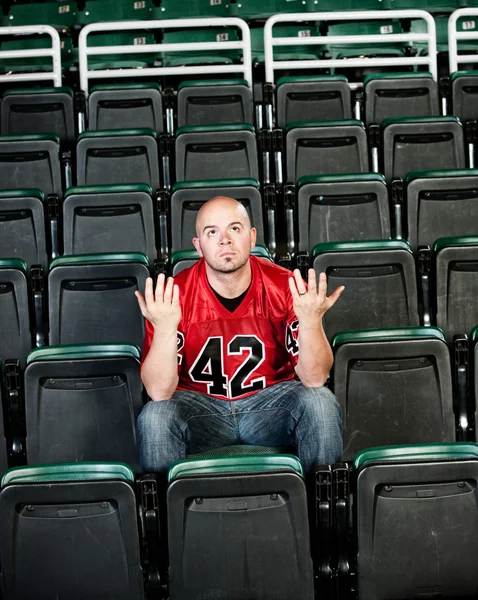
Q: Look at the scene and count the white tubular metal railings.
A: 4